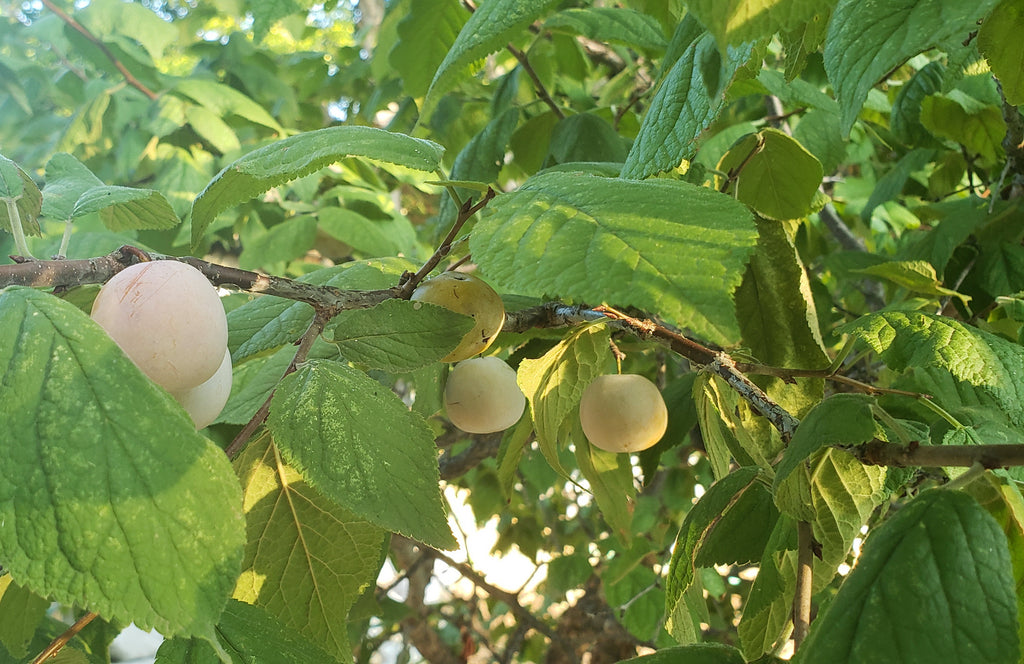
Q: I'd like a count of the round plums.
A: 5